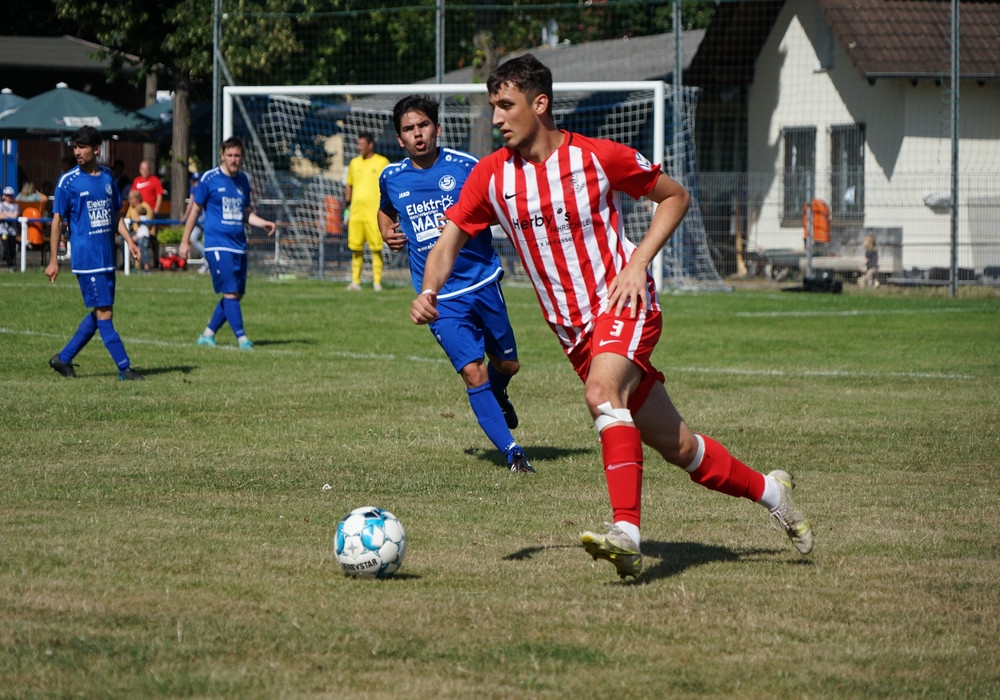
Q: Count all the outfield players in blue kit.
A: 3